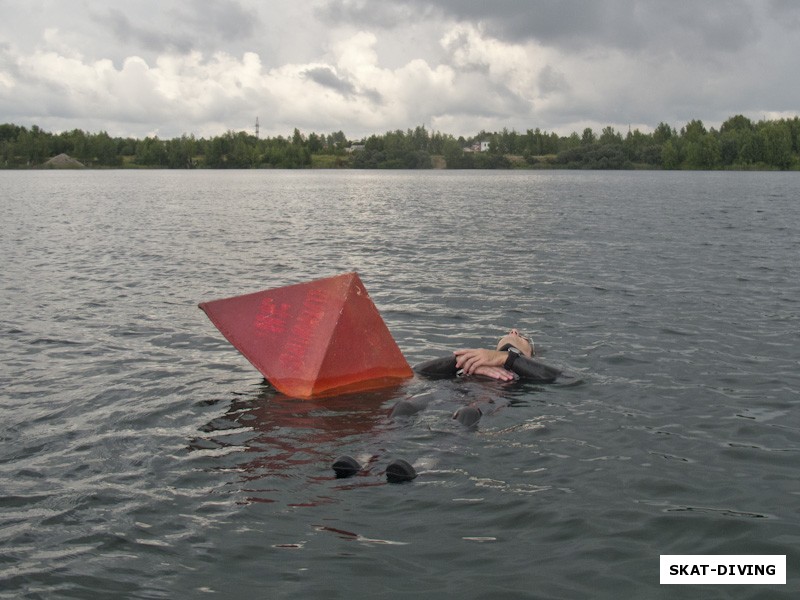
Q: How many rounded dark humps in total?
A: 4